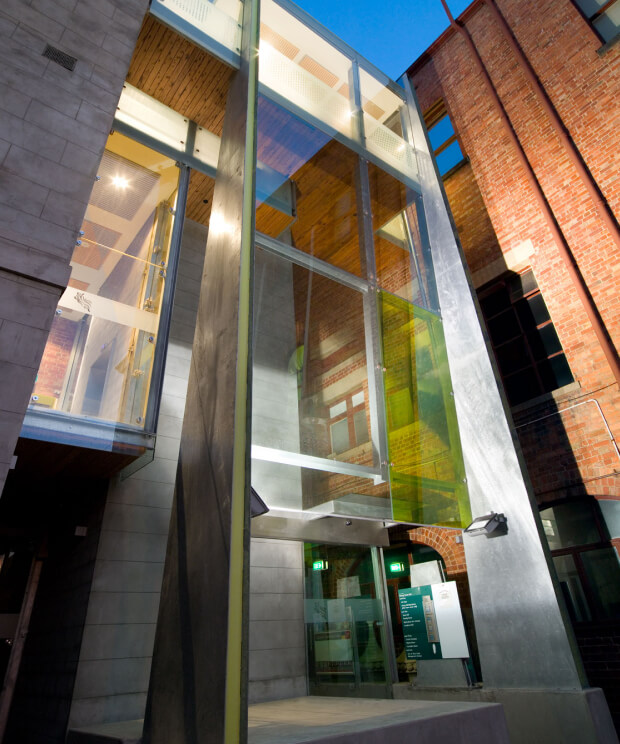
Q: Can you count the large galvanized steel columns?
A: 2